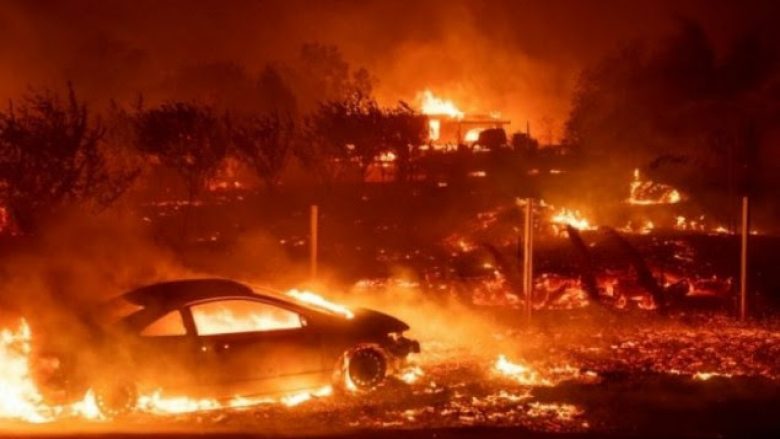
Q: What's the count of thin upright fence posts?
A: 3